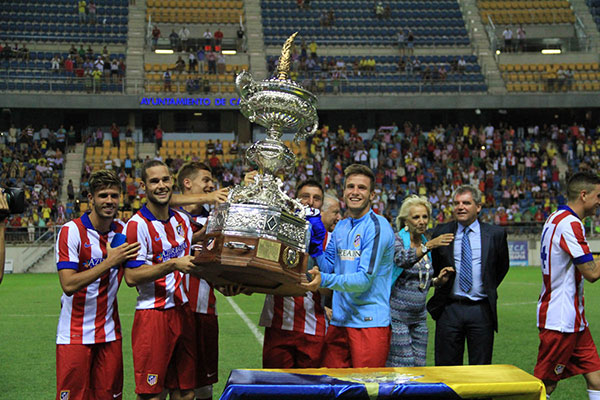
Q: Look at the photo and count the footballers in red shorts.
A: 6